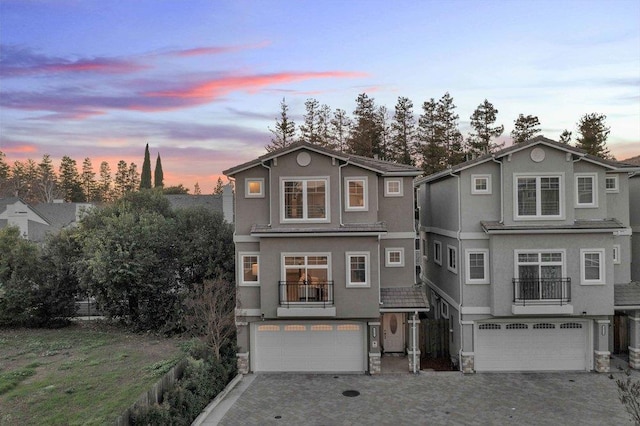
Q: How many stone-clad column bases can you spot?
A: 6